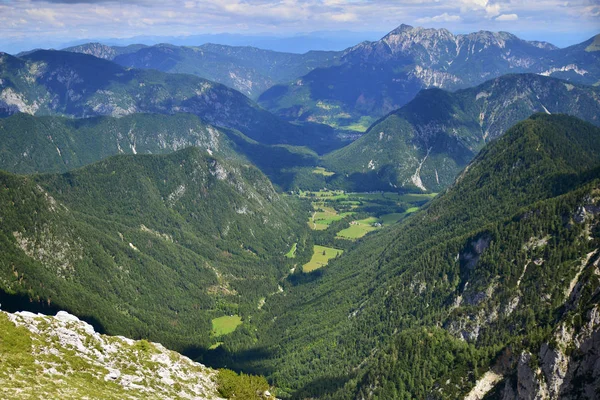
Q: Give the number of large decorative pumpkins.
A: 0